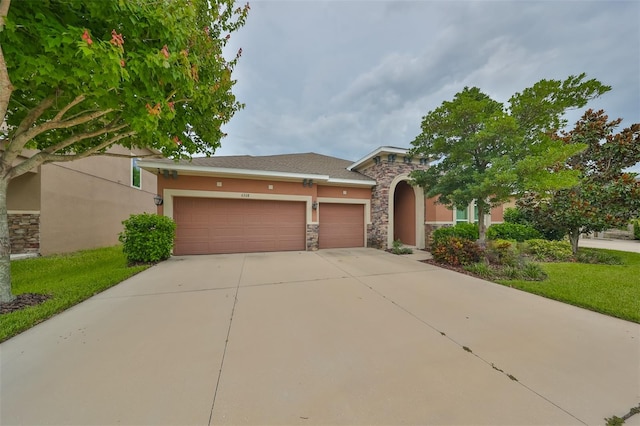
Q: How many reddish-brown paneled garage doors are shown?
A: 2